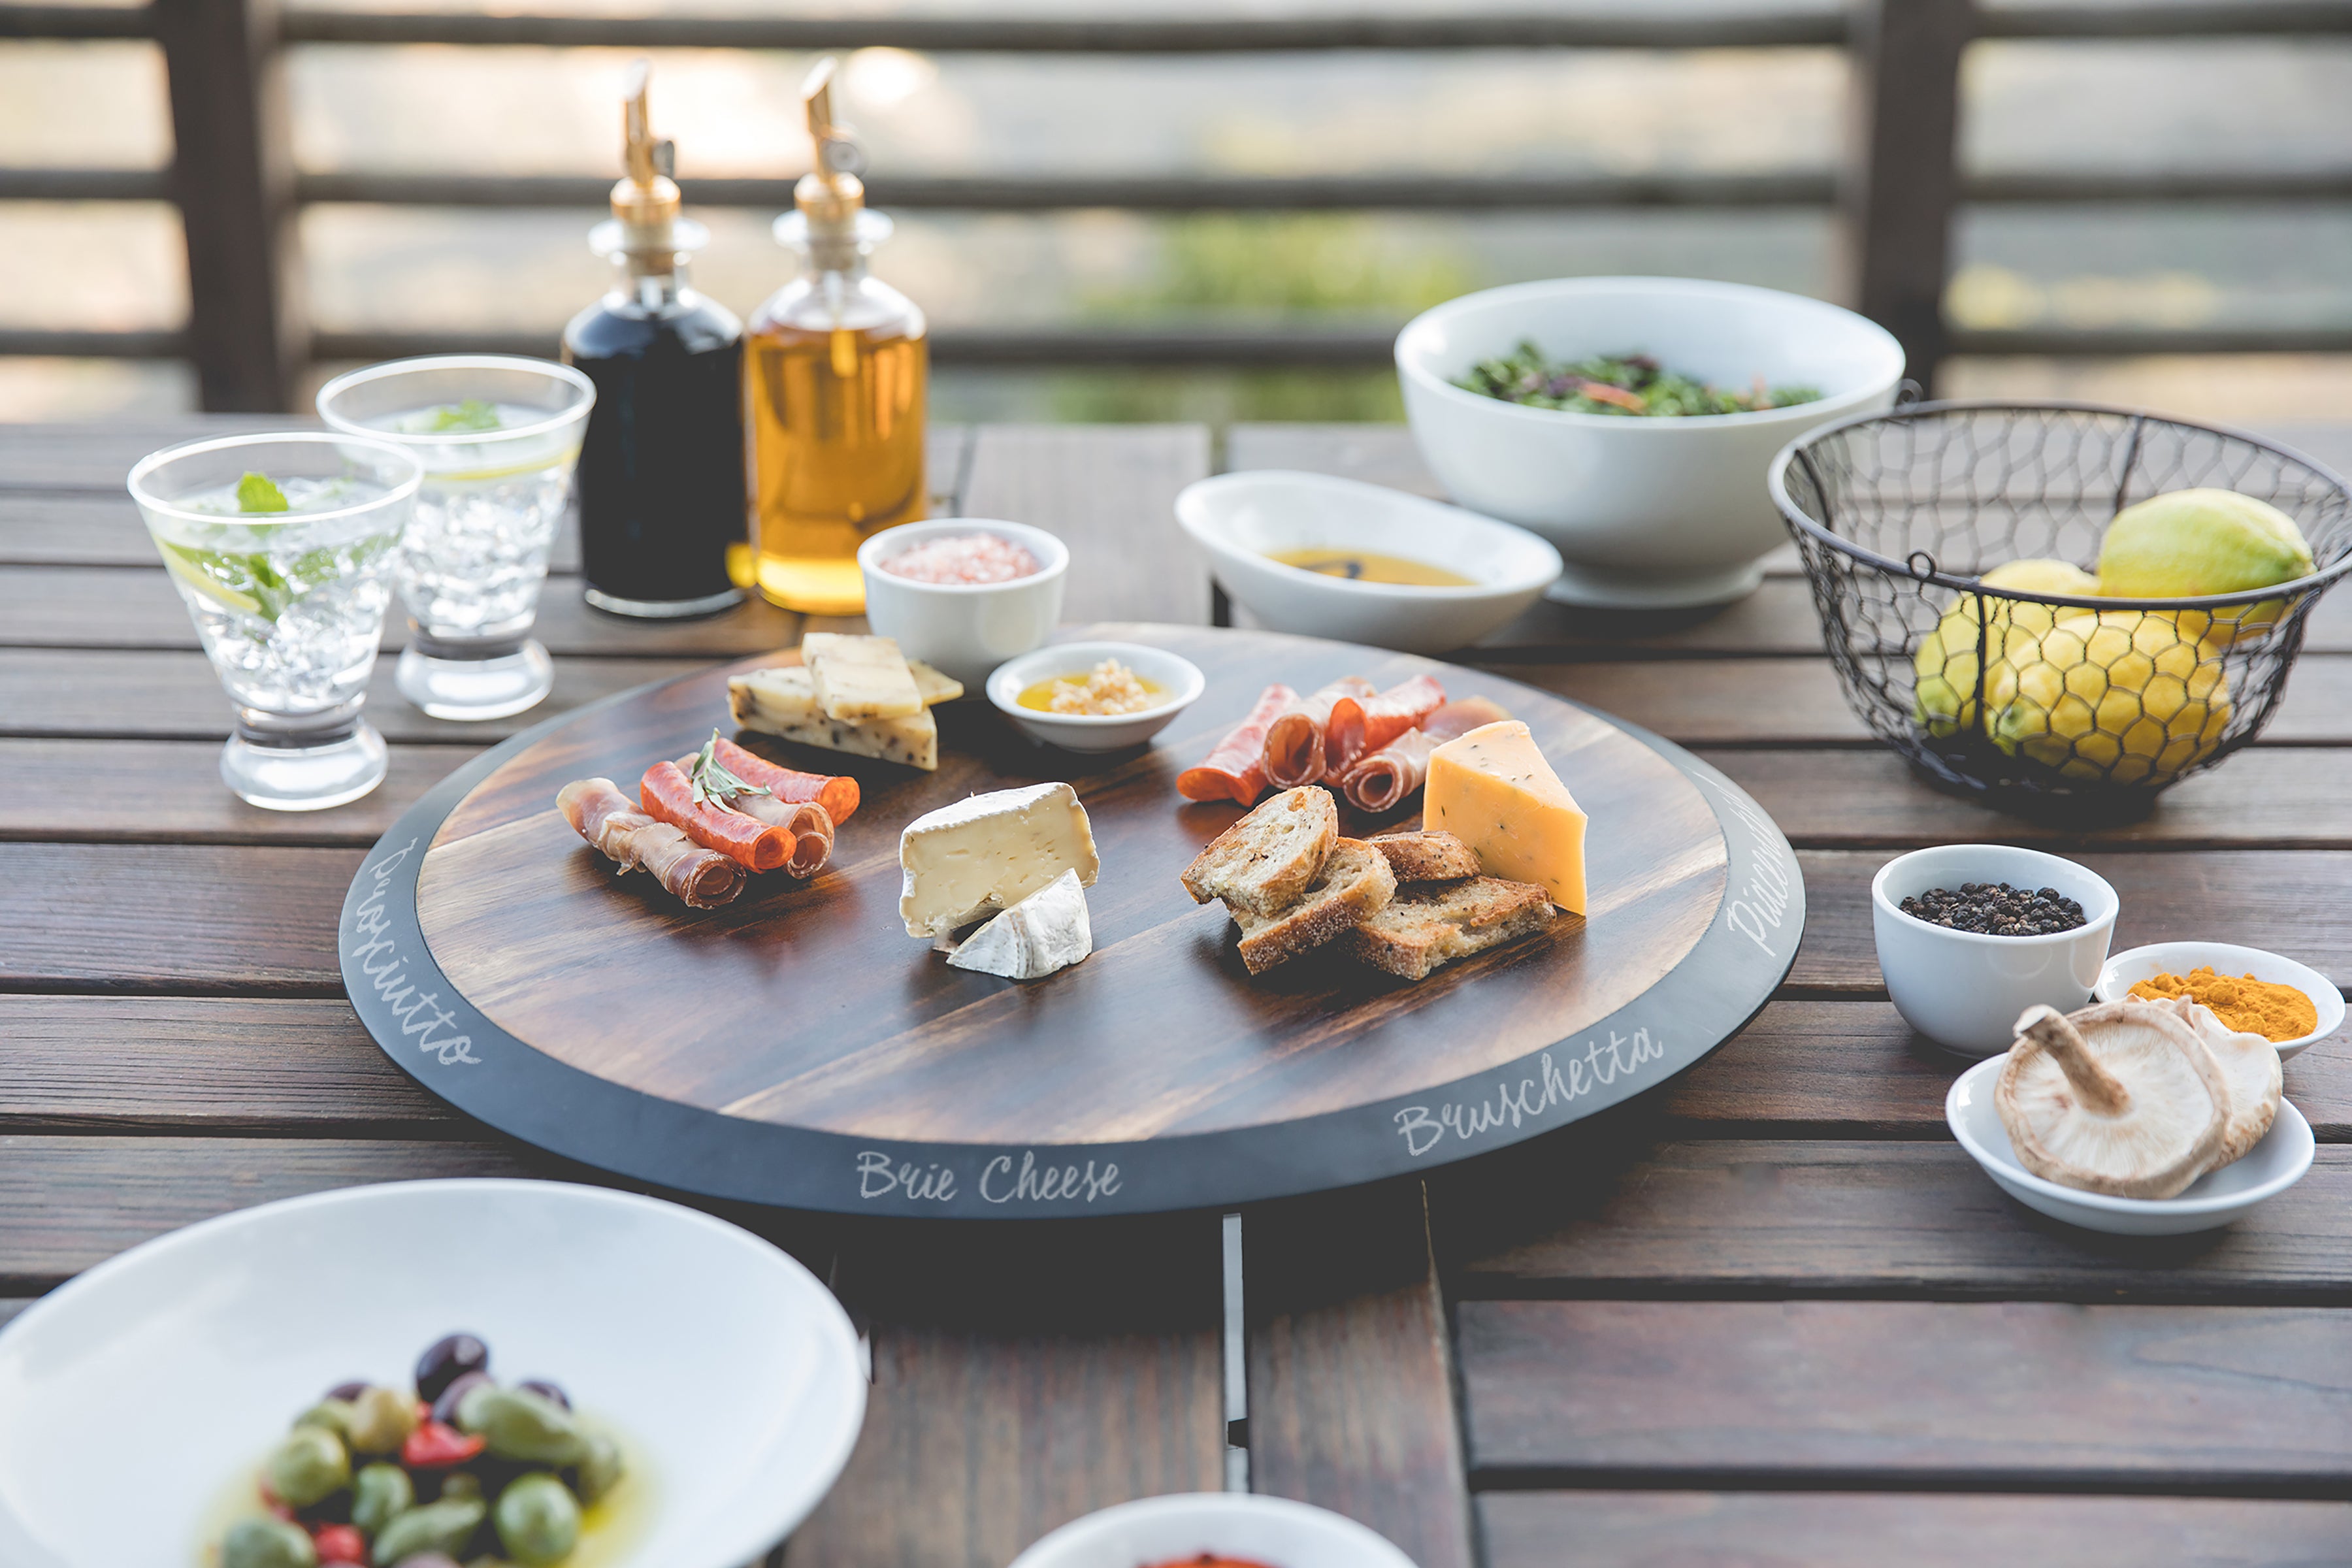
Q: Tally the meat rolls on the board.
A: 8